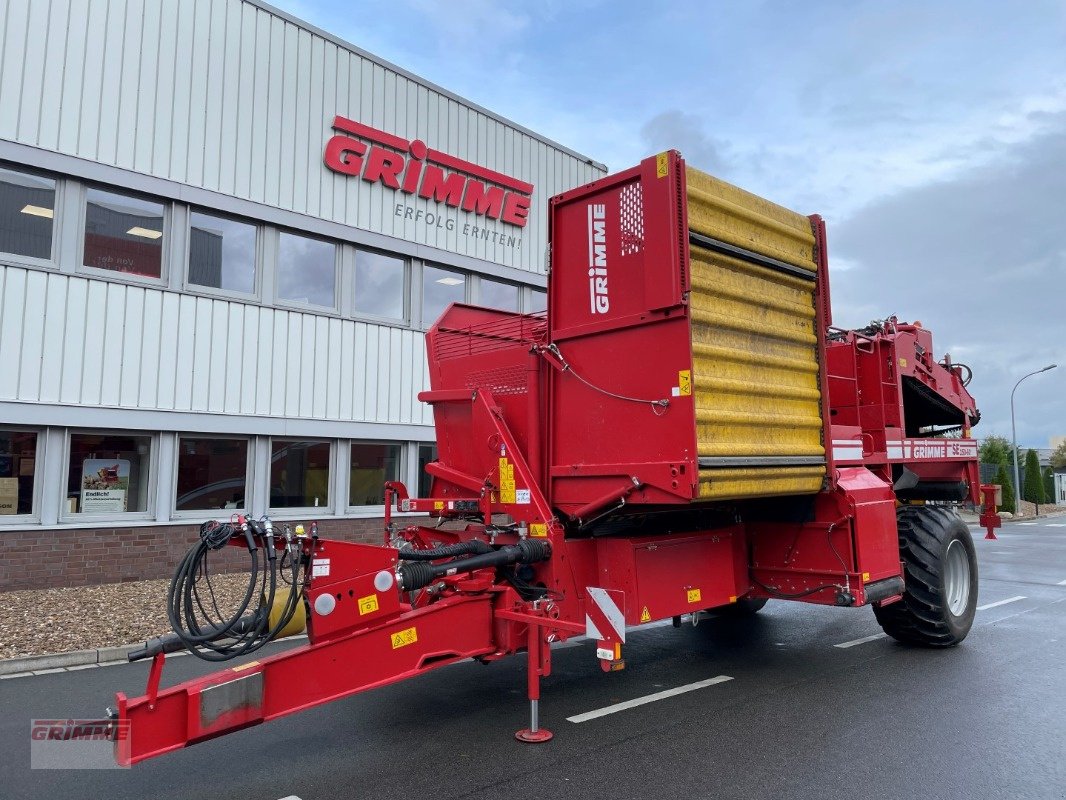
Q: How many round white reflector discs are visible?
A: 2